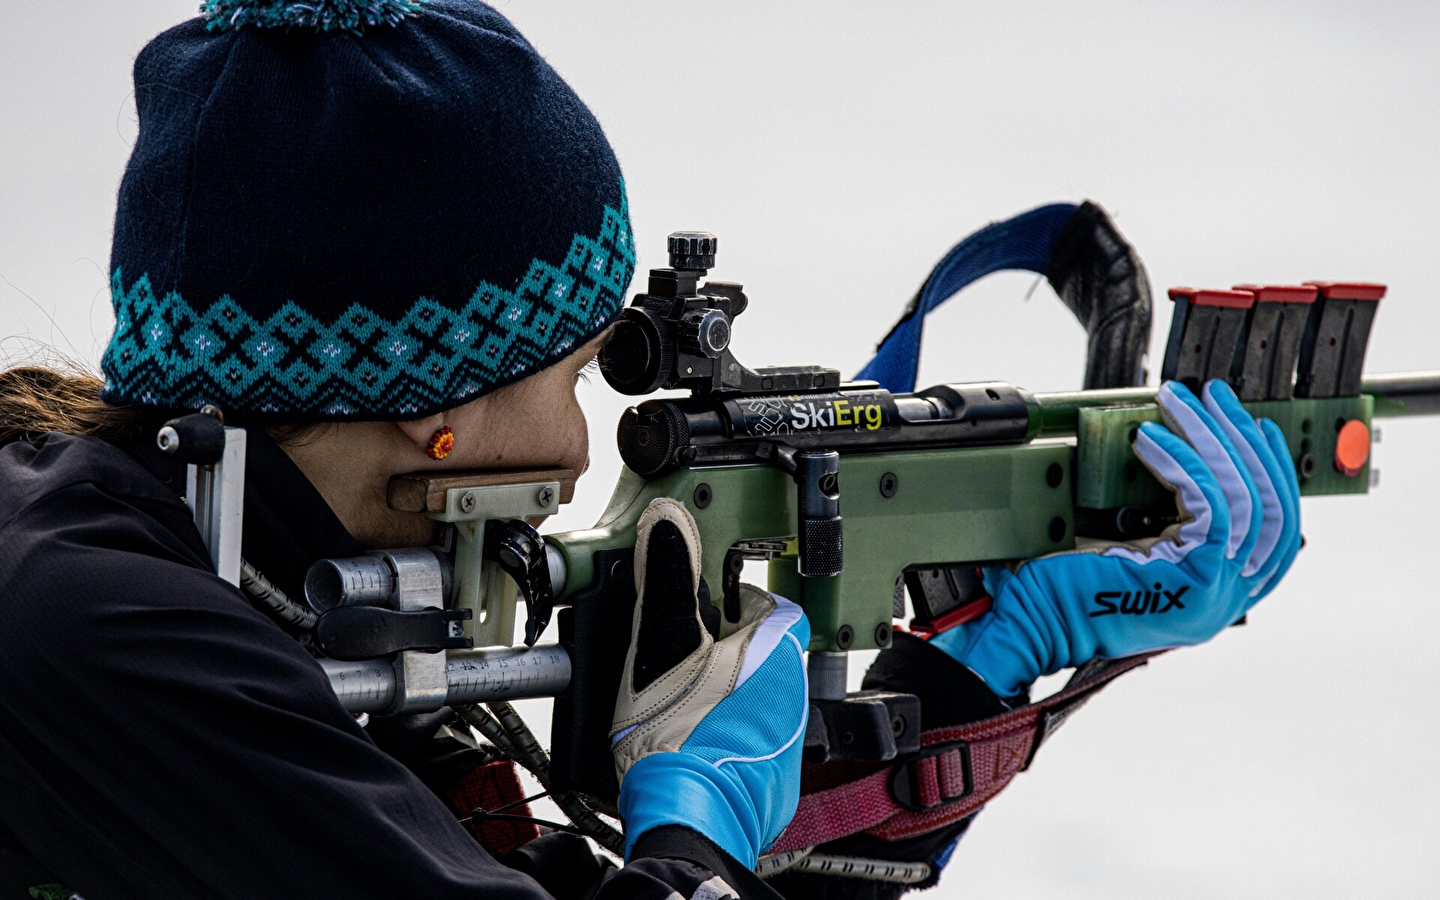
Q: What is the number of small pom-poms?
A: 1